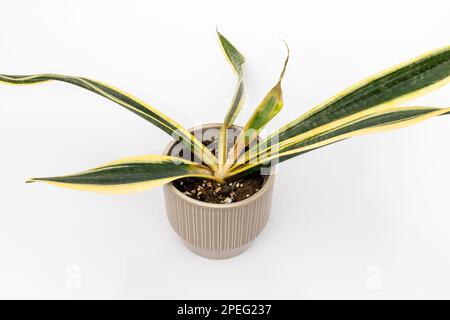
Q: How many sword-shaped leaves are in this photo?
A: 6